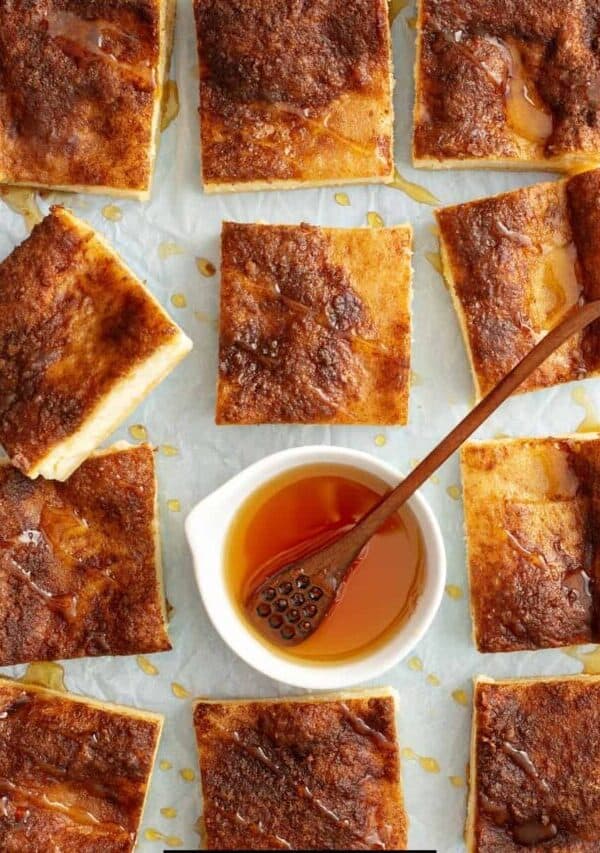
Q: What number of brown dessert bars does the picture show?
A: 11